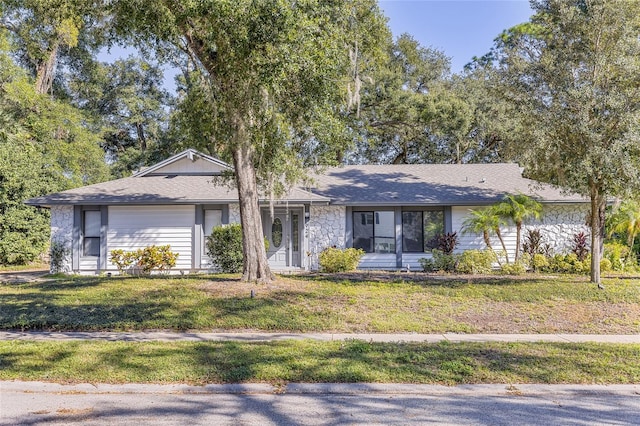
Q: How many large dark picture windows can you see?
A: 2